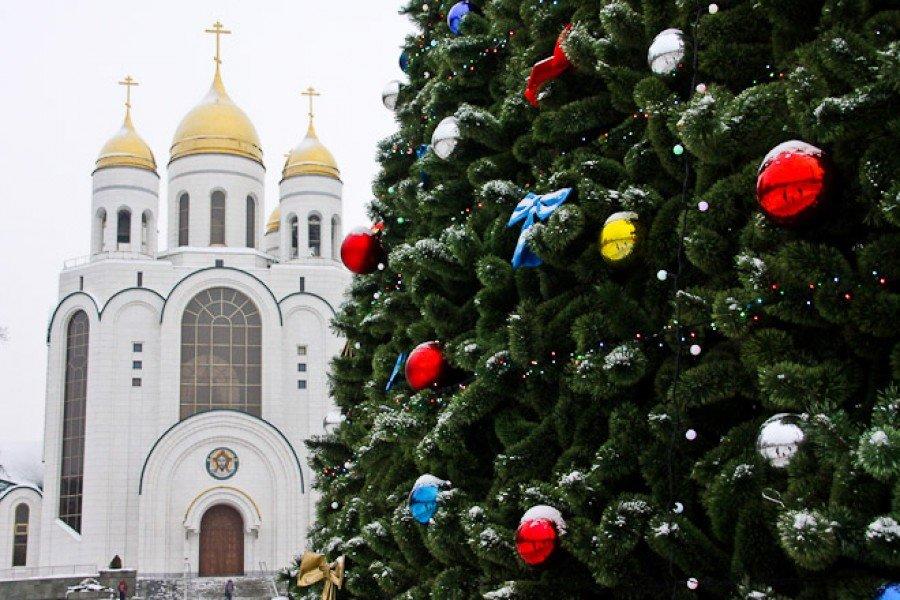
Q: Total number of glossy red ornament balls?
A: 4